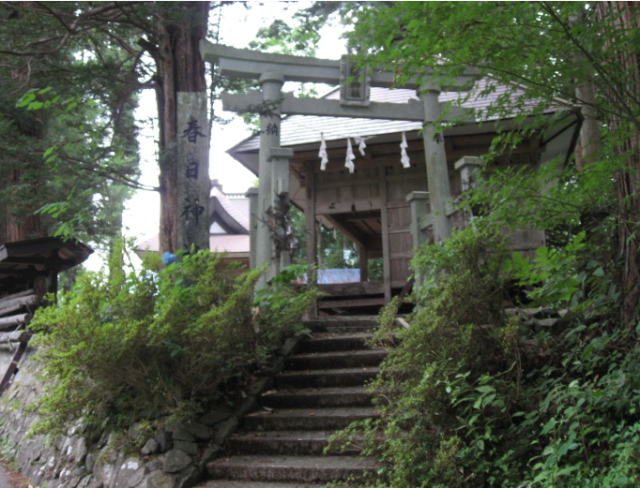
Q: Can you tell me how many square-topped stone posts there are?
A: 4